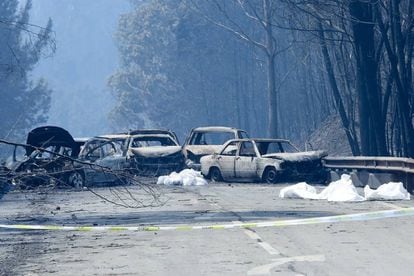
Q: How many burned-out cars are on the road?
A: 5